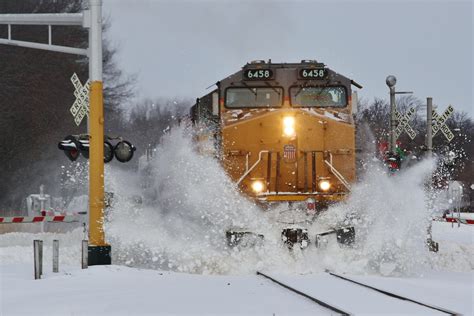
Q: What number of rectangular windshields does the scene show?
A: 2